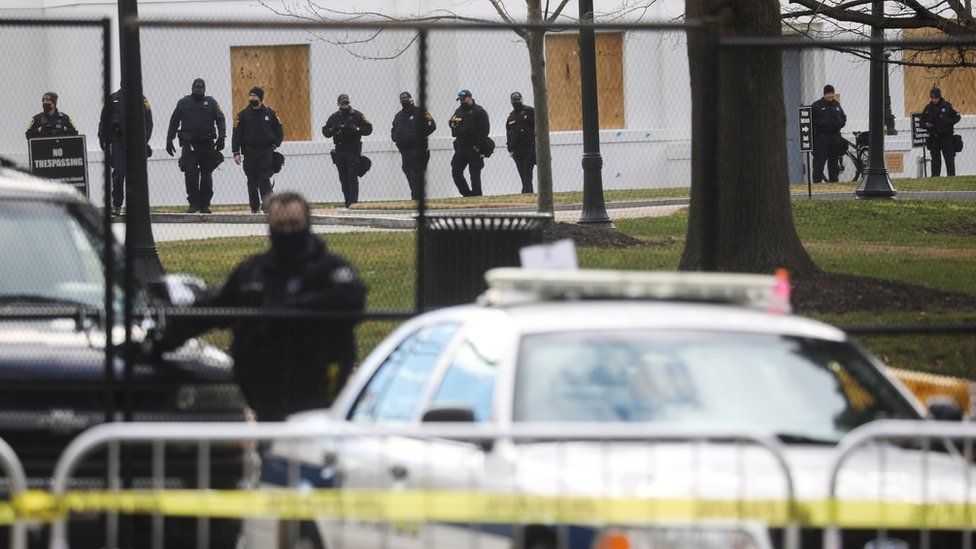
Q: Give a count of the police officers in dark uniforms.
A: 11